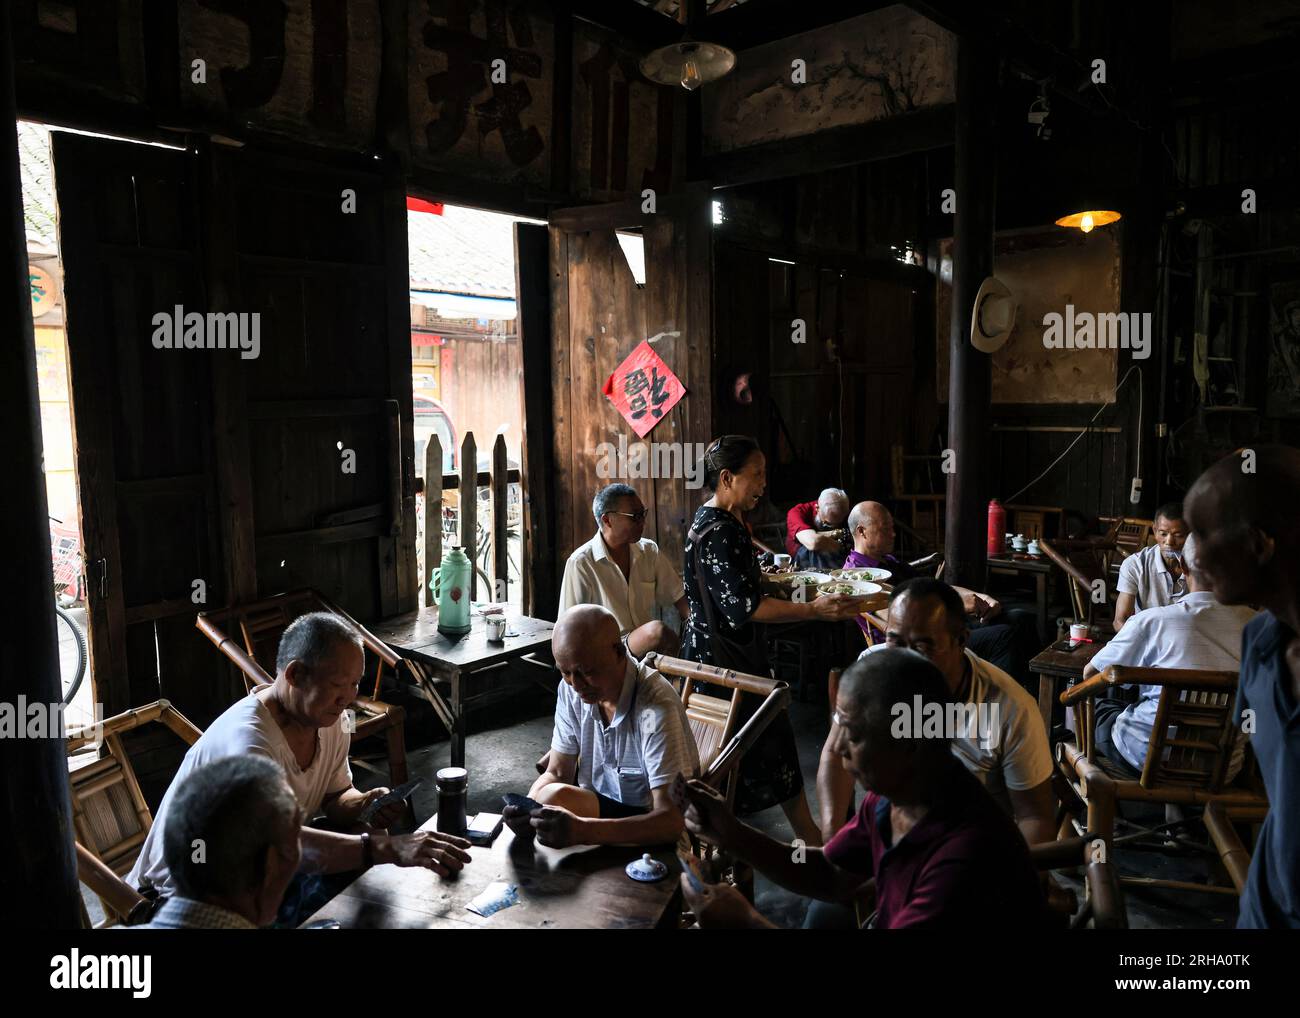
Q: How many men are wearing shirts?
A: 11